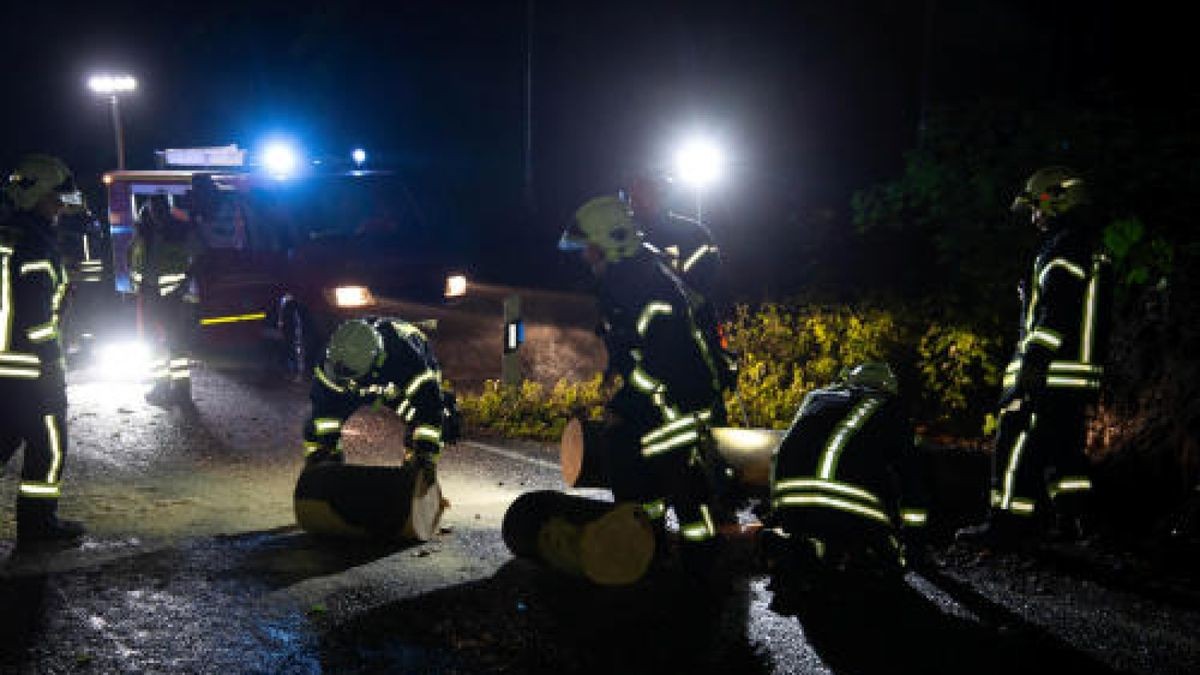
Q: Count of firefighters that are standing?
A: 6